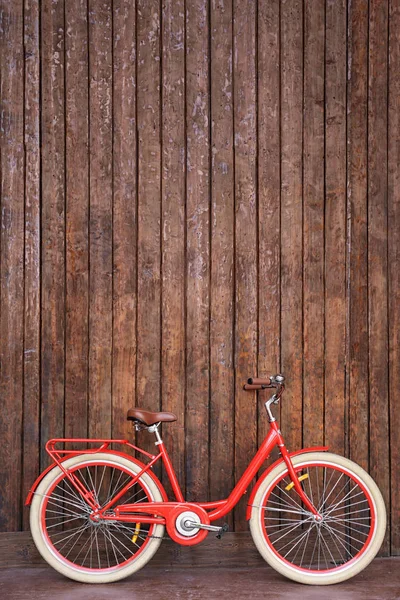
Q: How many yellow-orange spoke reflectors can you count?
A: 2